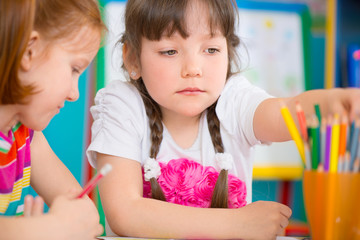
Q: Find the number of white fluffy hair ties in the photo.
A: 2